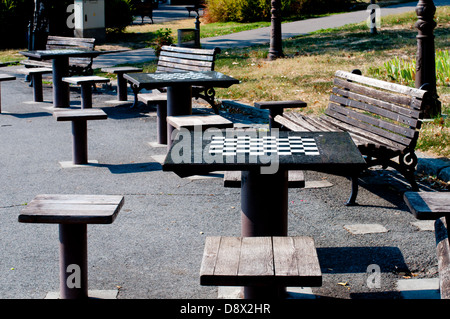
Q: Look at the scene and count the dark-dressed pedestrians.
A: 0